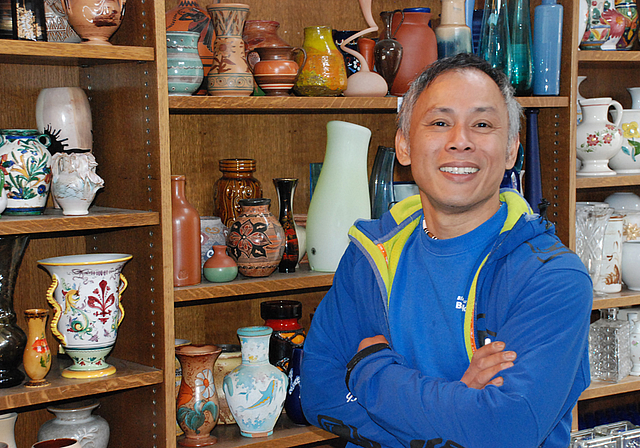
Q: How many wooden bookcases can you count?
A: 3